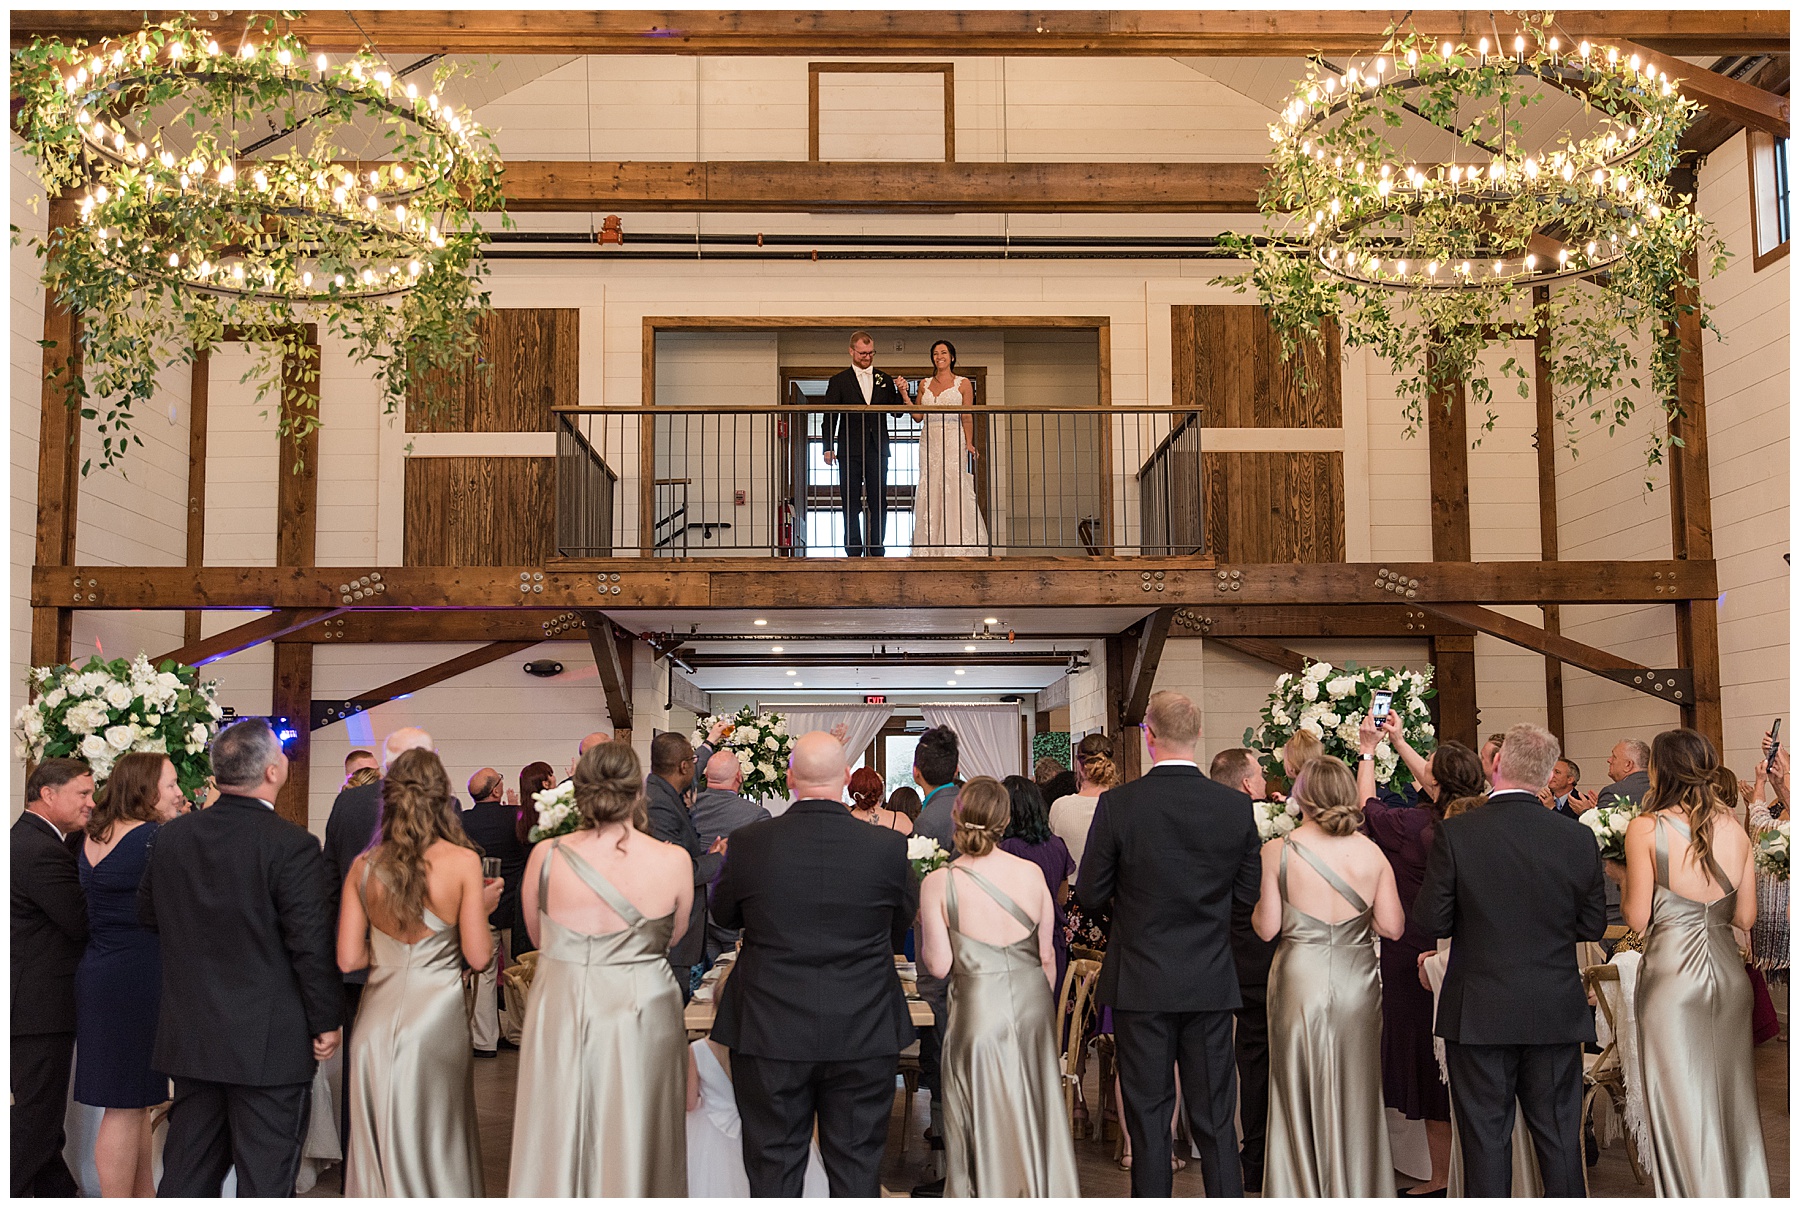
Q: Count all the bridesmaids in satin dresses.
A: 5